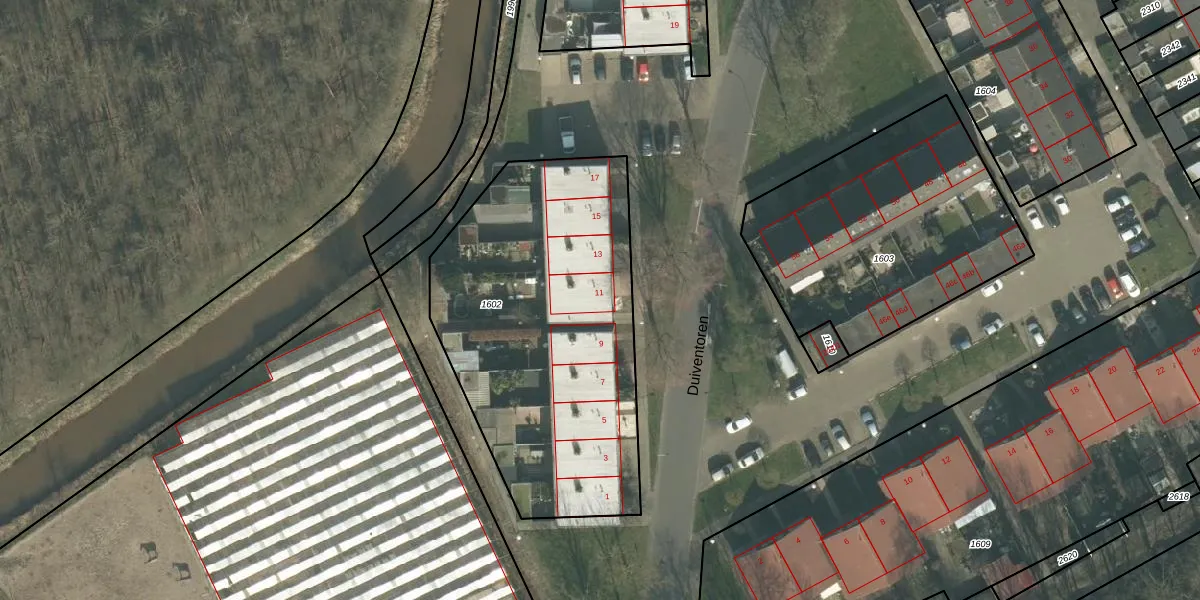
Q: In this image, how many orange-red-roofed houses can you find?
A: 12